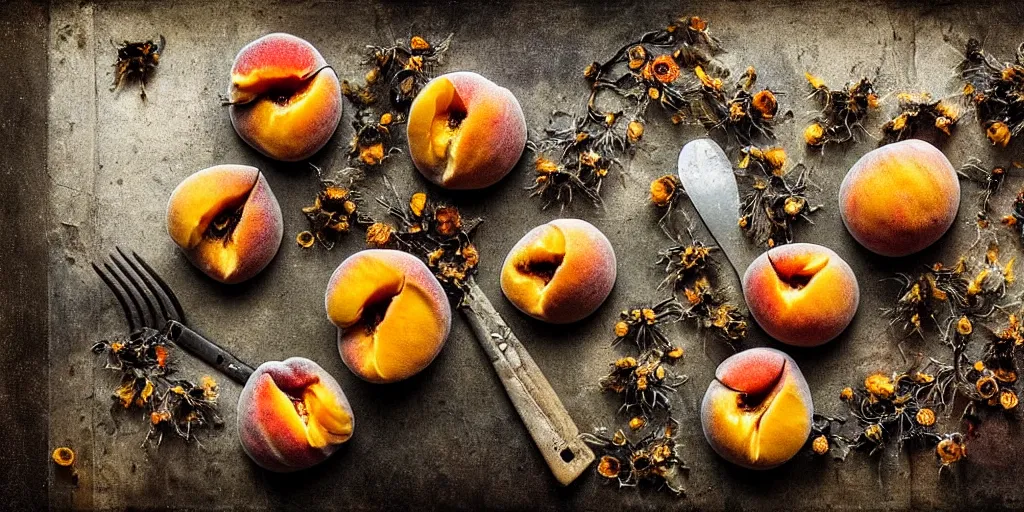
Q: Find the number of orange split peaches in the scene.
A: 8